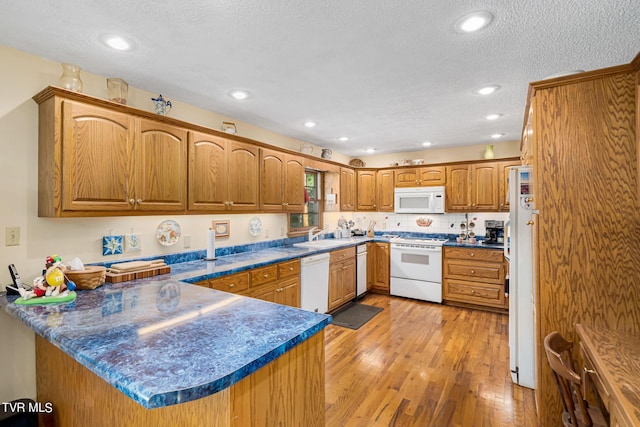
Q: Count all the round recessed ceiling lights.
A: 10